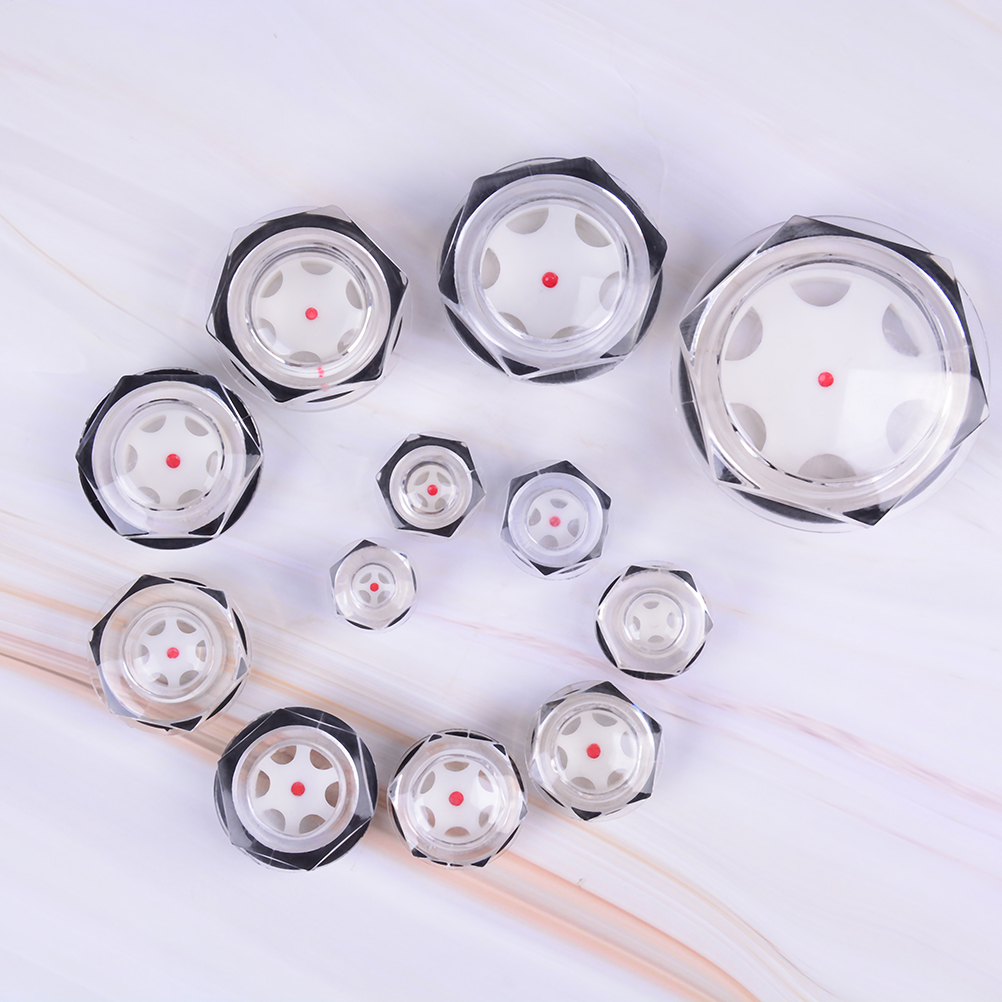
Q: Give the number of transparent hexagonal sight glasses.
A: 12